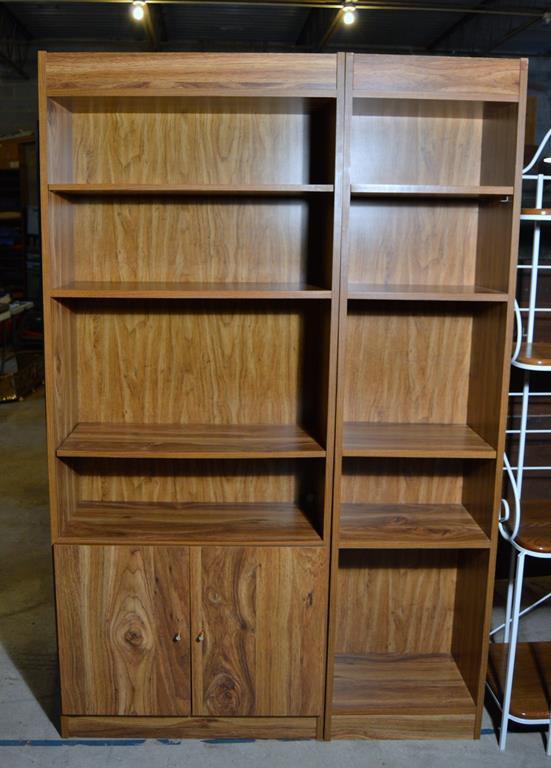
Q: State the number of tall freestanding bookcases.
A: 2